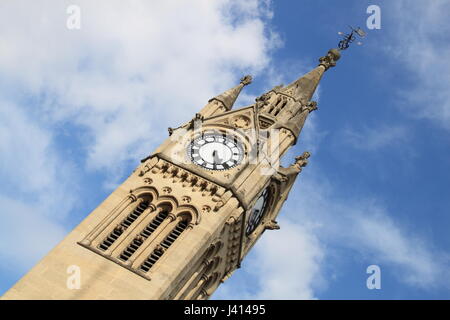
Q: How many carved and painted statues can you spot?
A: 0